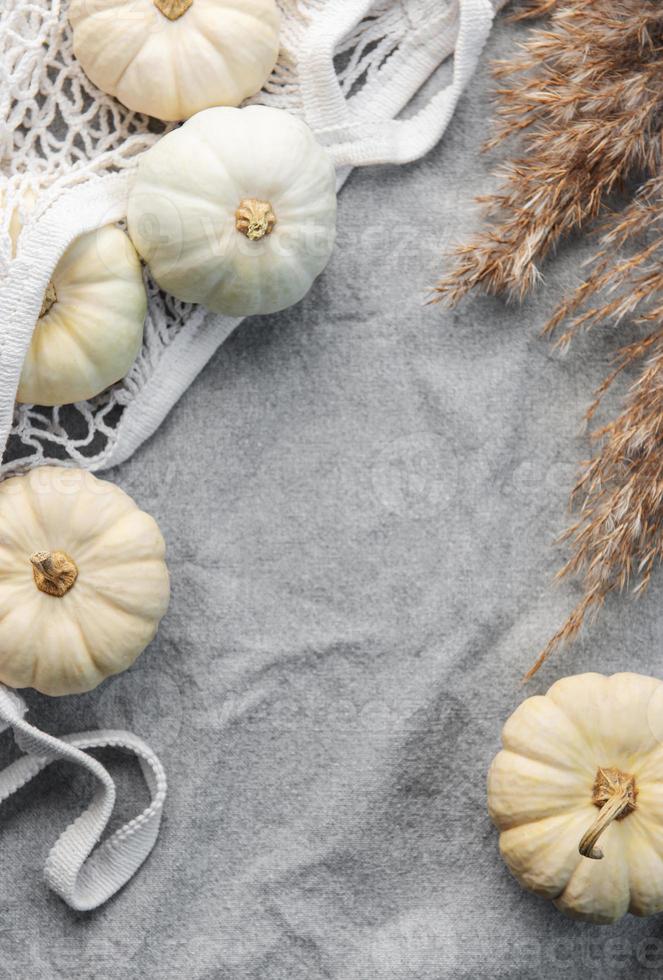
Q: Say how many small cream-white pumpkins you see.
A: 5